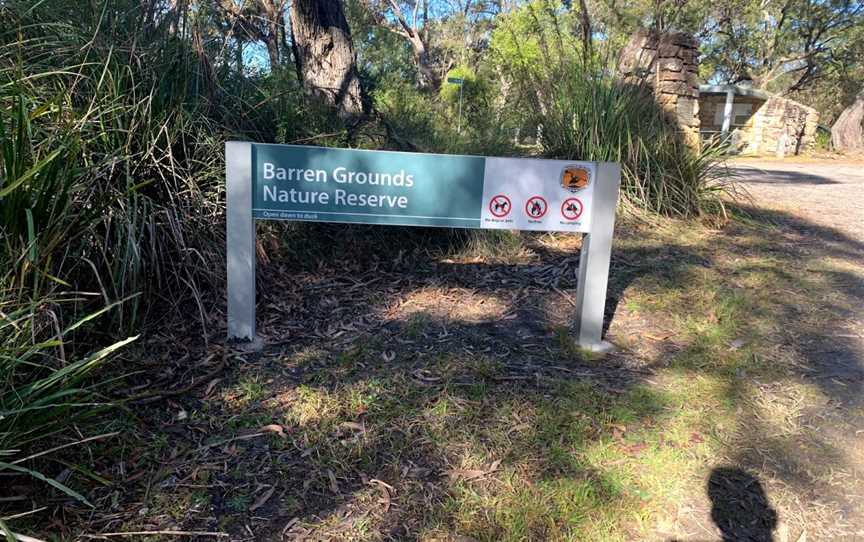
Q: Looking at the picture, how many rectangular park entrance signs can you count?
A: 1